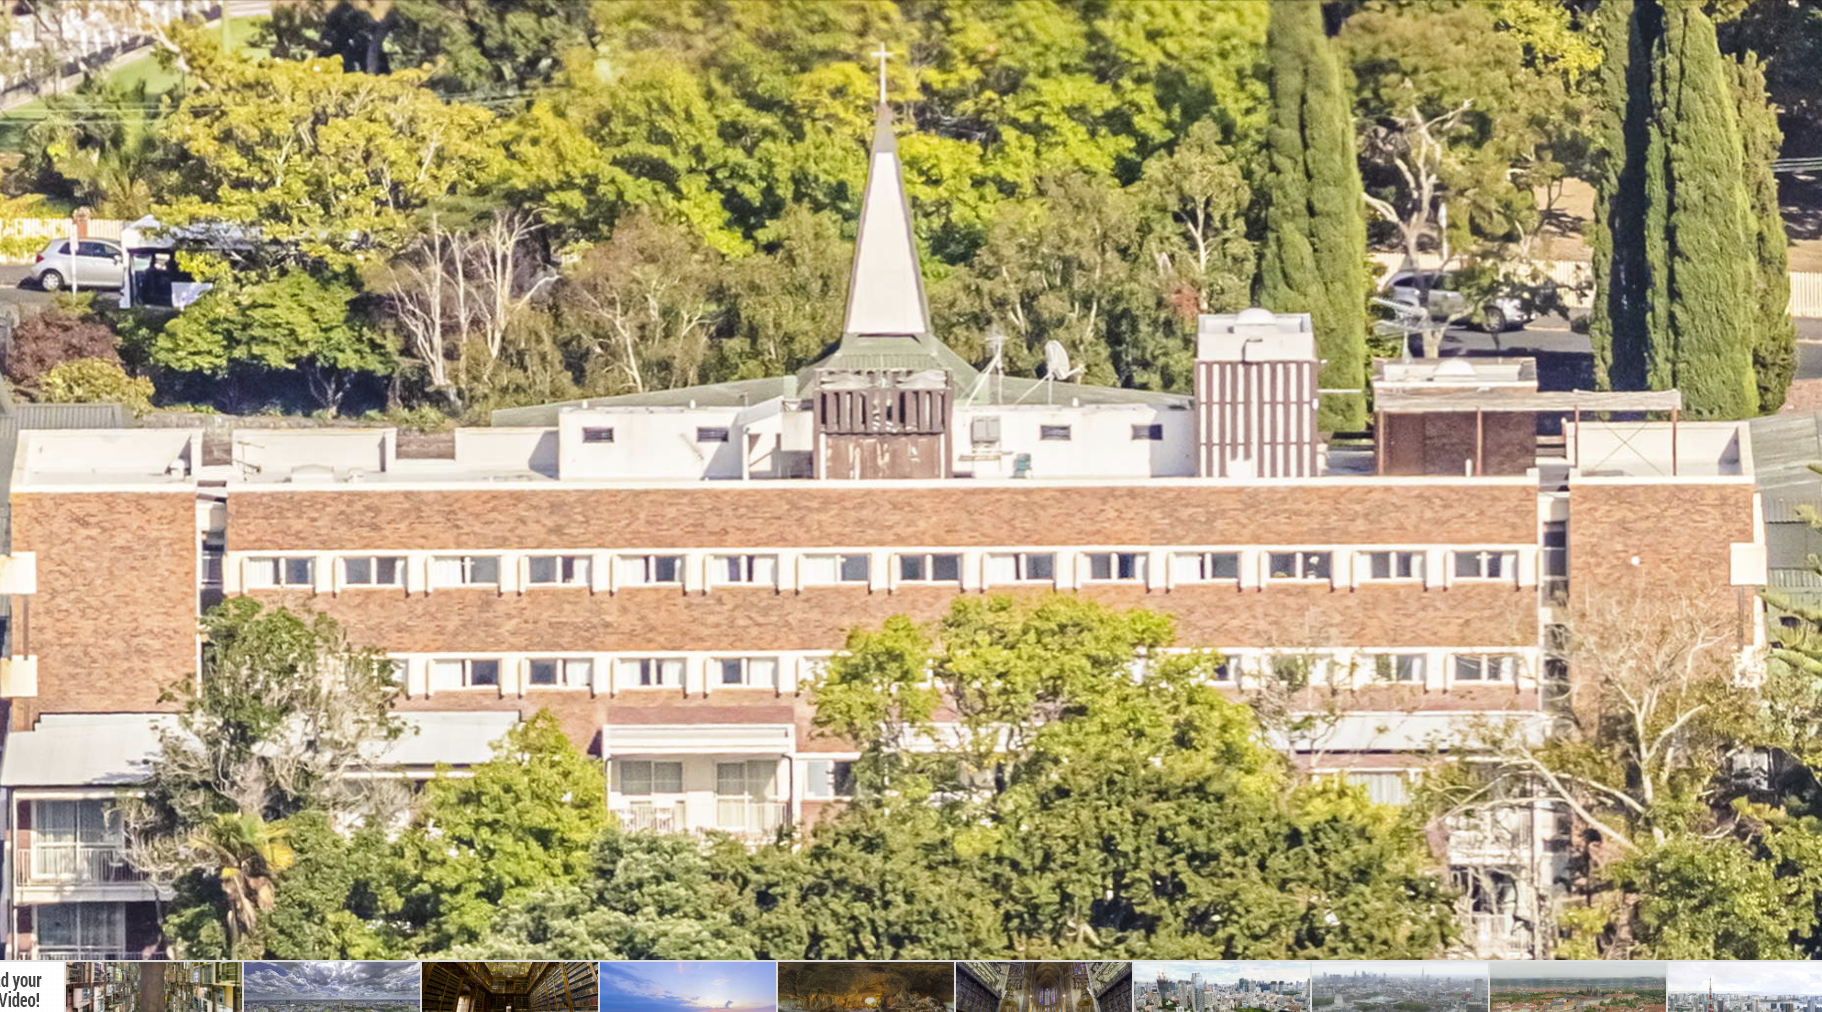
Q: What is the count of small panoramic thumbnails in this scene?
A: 10